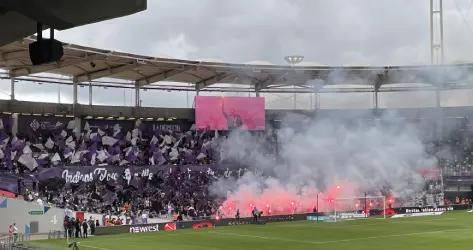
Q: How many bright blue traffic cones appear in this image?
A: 0